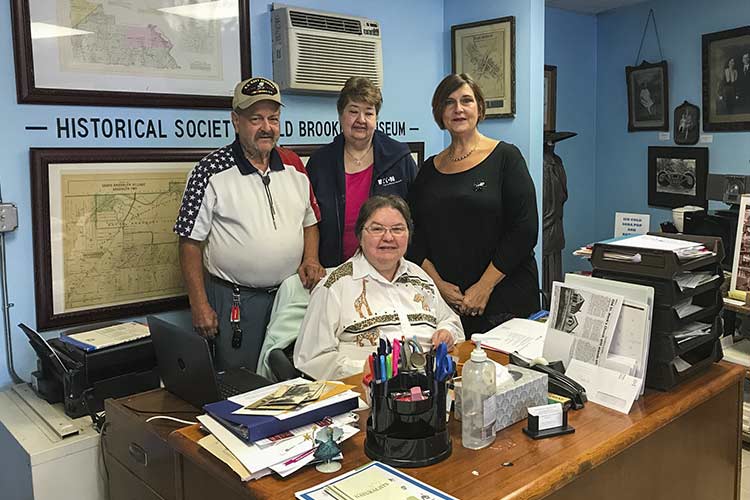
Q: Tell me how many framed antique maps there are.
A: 3